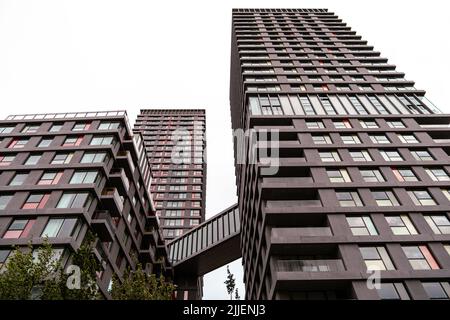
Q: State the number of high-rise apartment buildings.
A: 3